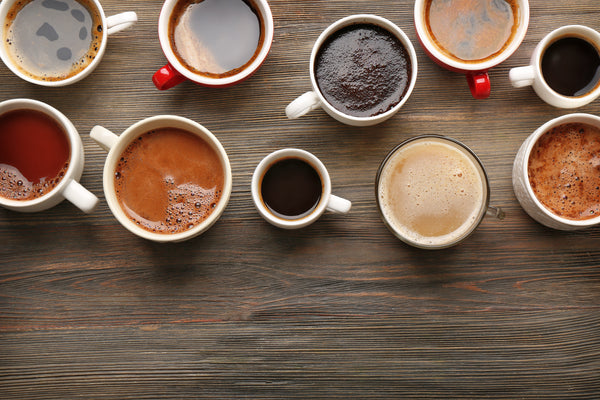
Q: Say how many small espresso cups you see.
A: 2